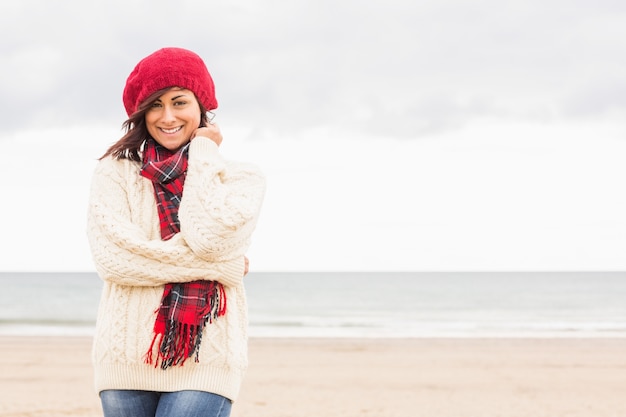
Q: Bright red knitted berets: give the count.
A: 1